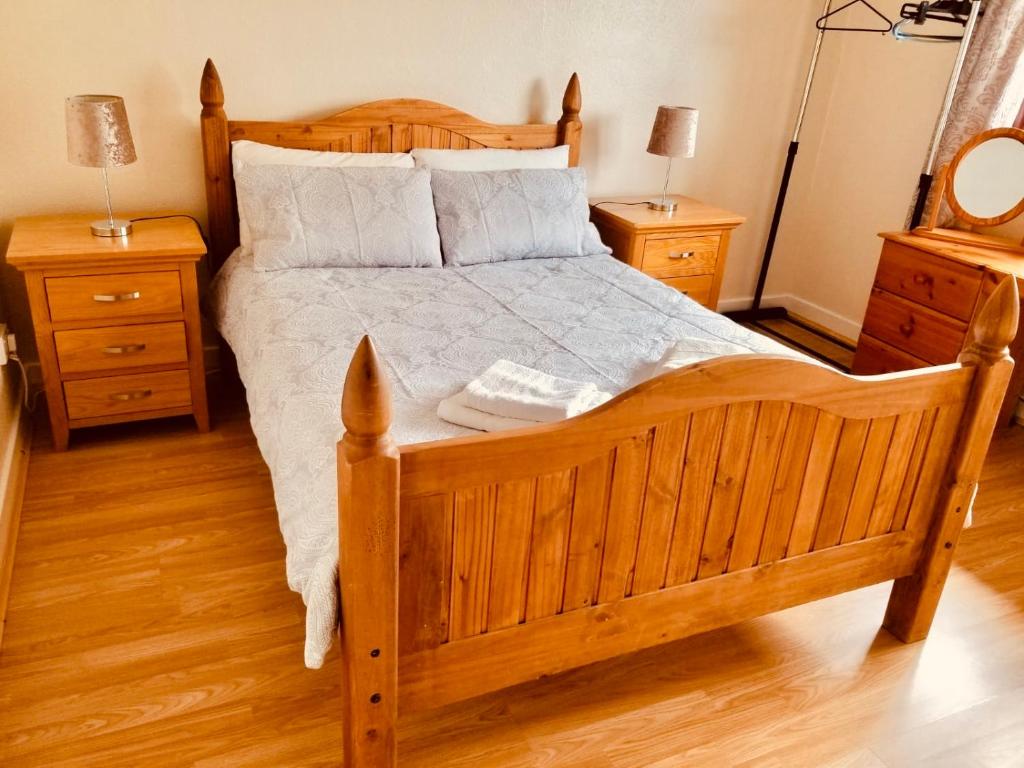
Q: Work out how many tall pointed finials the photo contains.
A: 4